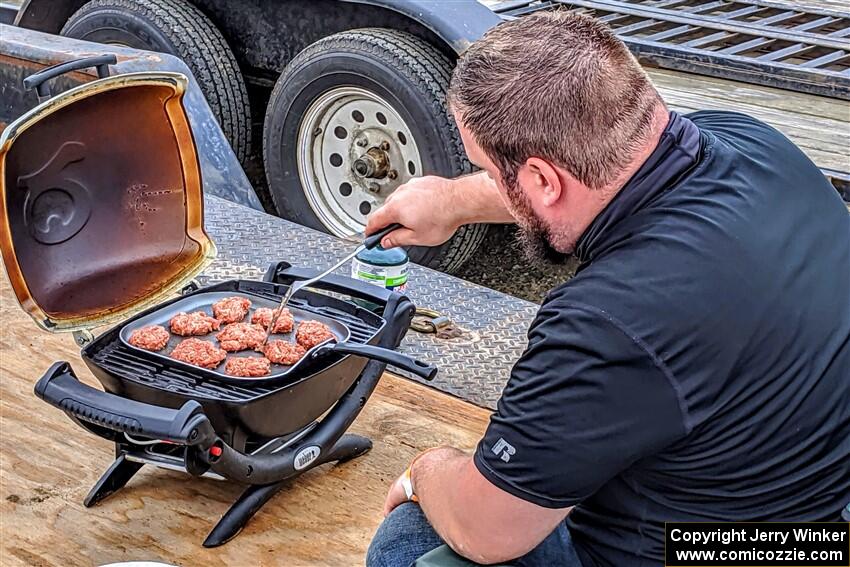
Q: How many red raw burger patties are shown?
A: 9